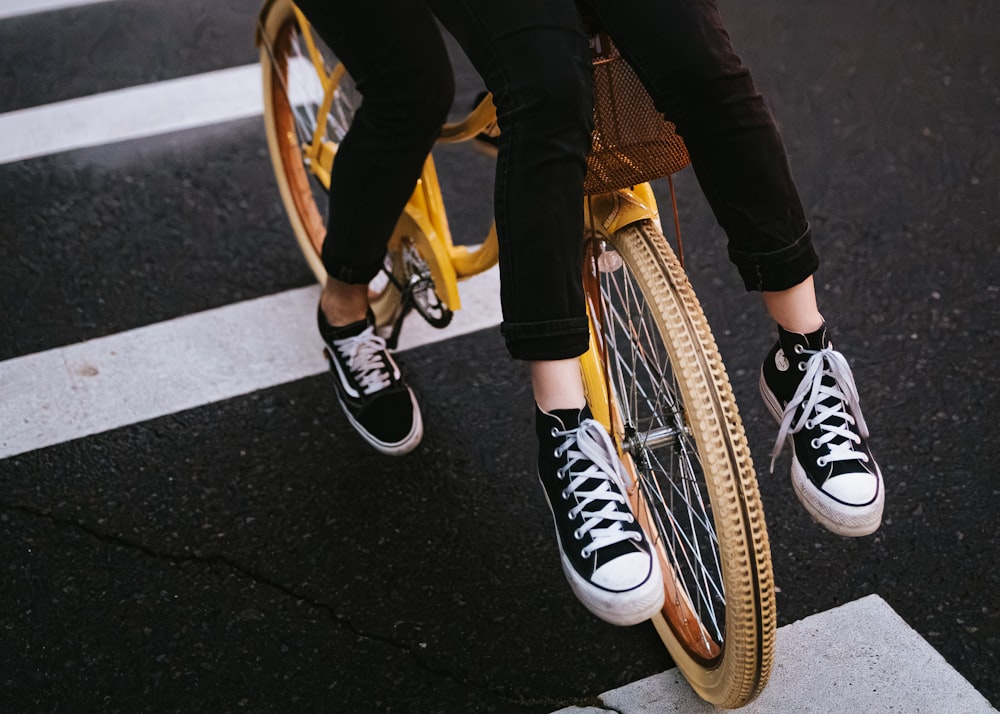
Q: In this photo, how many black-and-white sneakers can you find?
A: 3